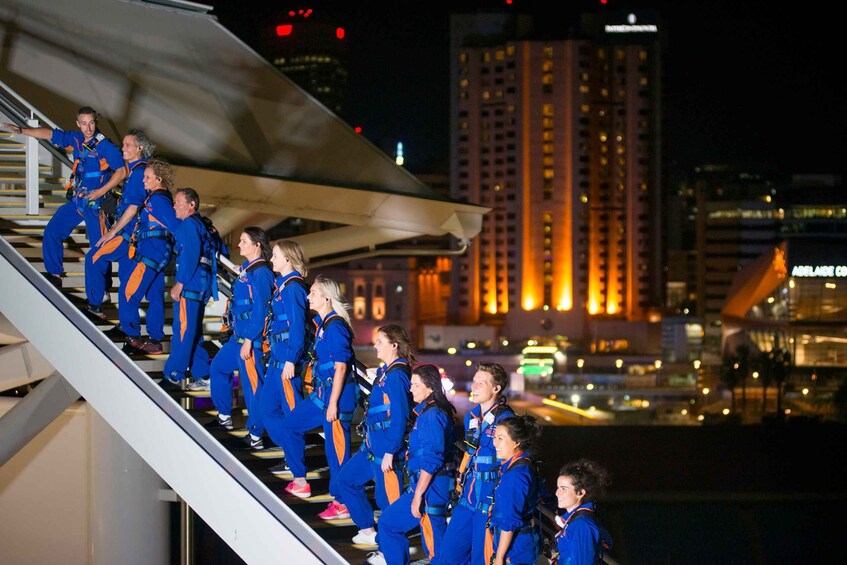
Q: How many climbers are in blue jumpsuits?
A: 12